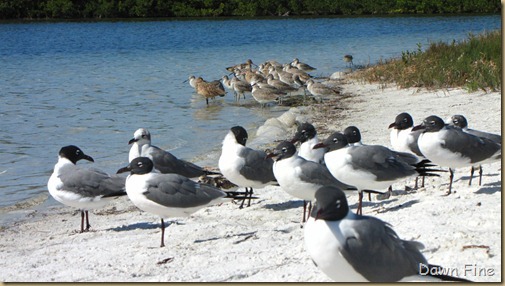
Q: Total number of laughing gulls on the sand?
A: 12